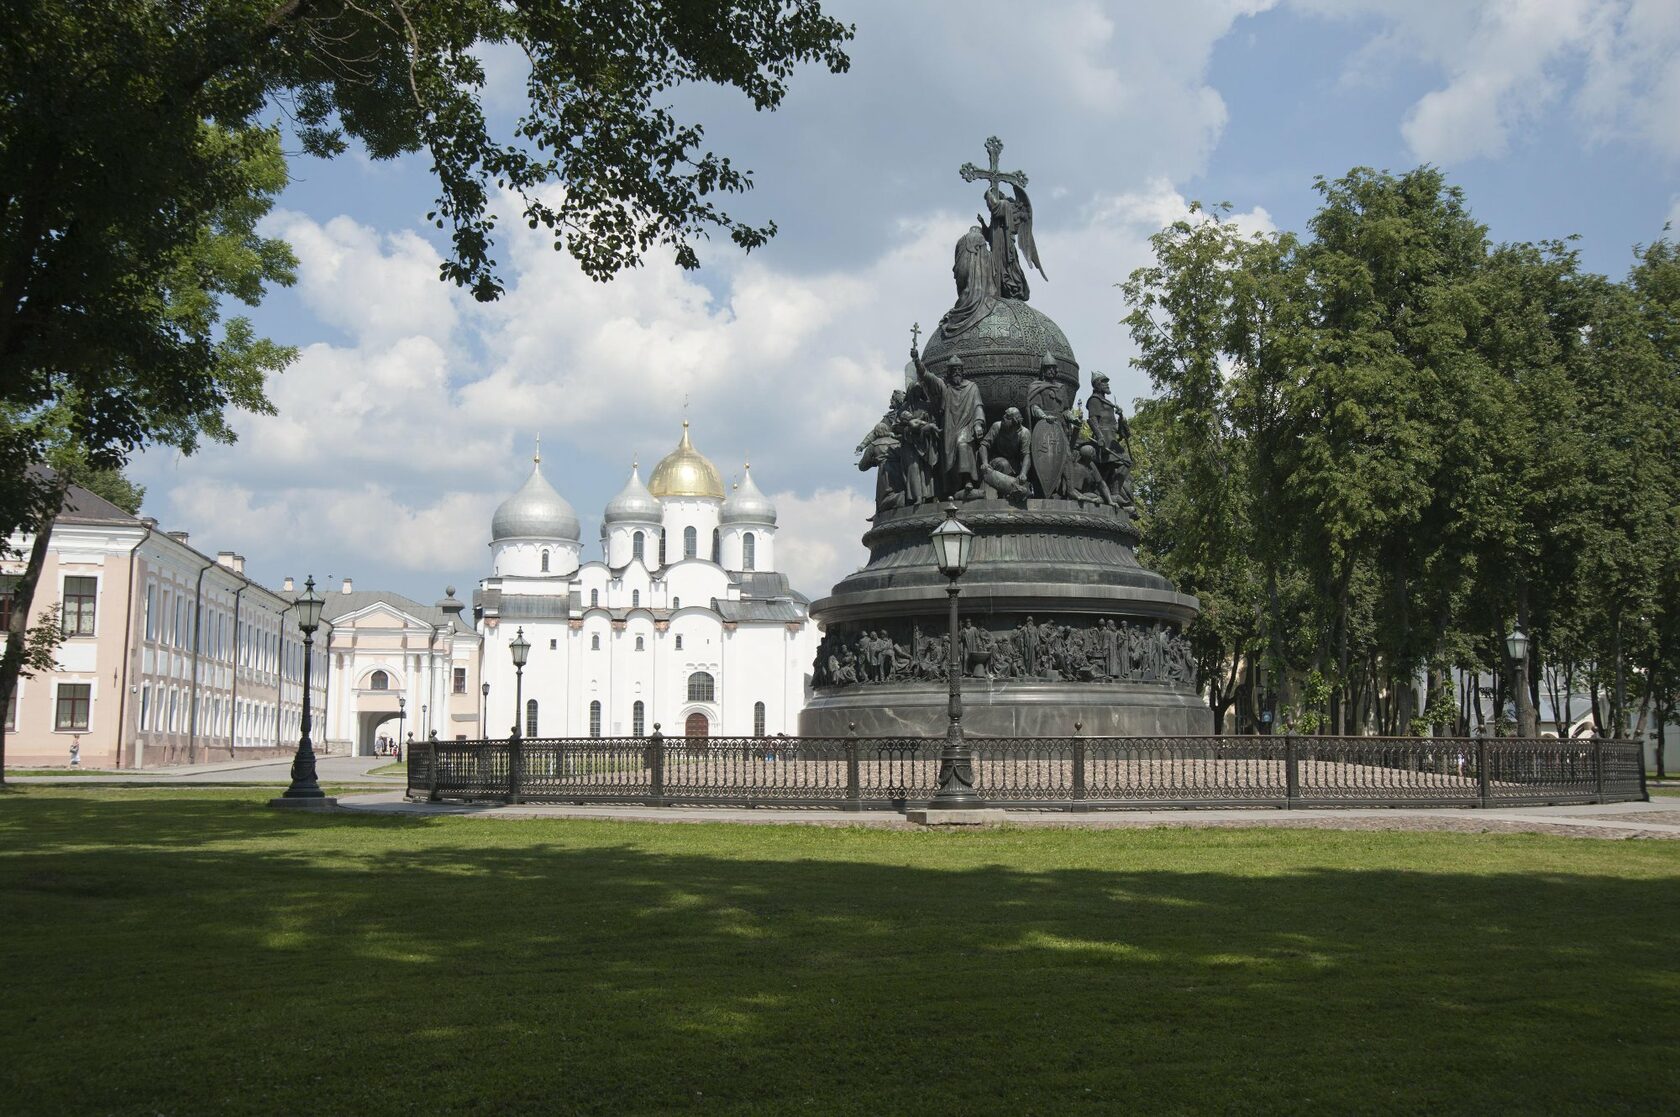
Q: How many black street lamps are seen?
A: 7